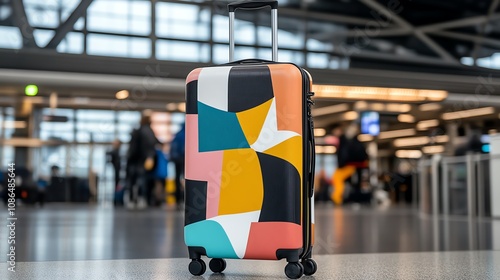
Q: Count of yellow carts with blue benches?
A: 0